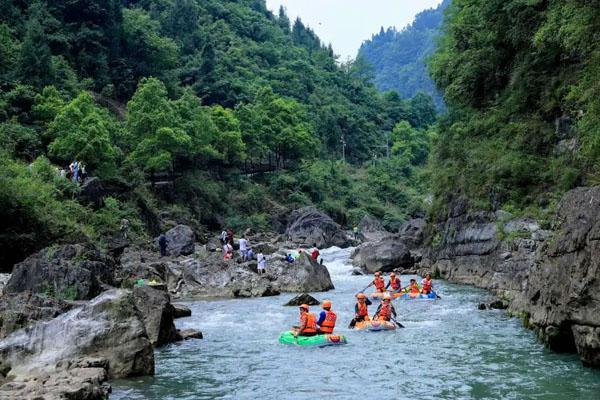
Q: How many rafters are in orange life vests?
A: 8